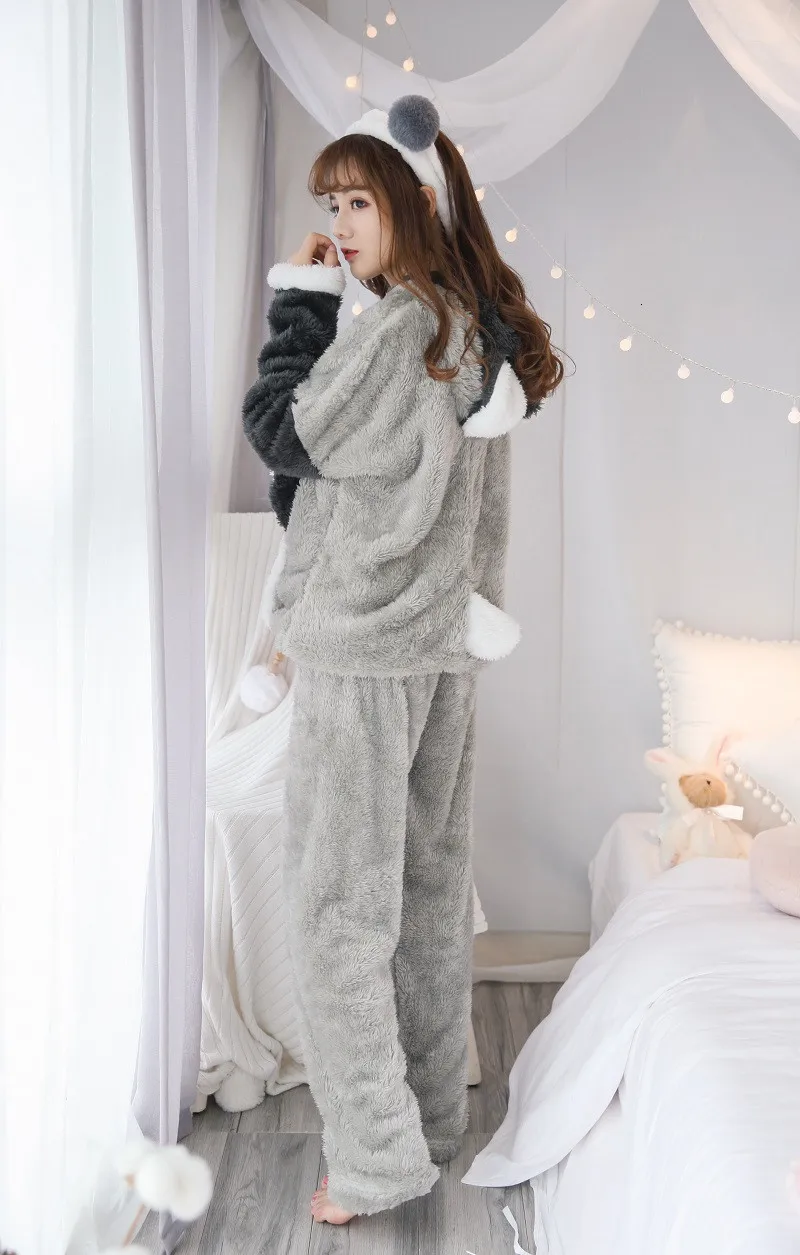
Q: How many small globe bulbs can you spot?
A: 14